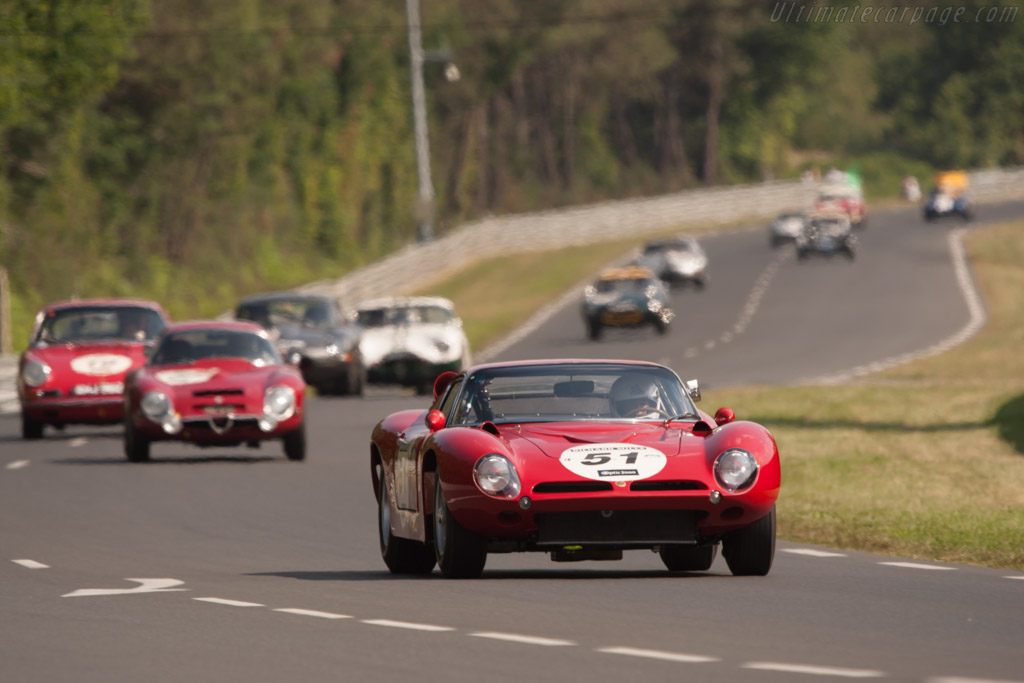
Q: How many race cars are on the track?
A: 11